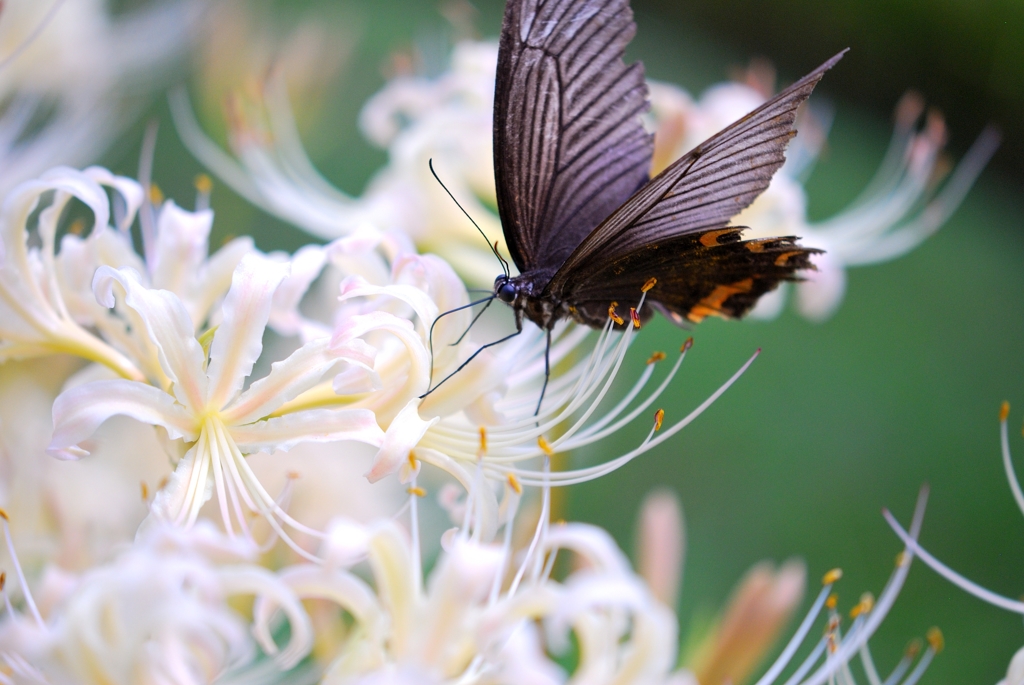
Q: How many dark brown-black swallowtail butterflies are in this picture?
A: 1